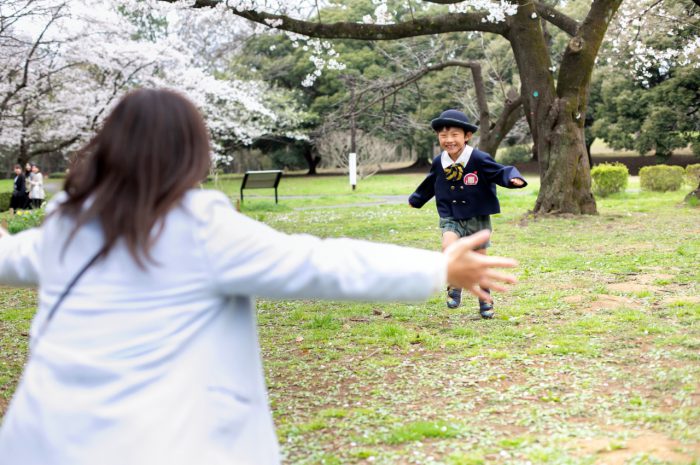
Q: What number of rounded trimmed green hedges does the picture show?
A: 3